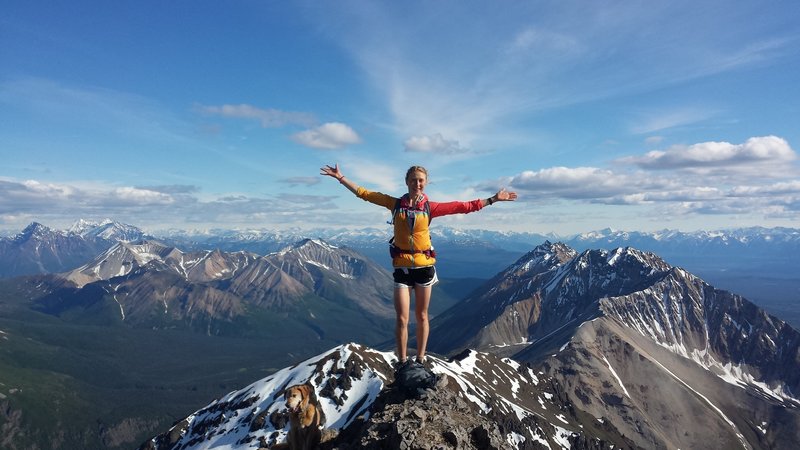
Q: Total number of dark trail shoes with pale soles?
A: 0